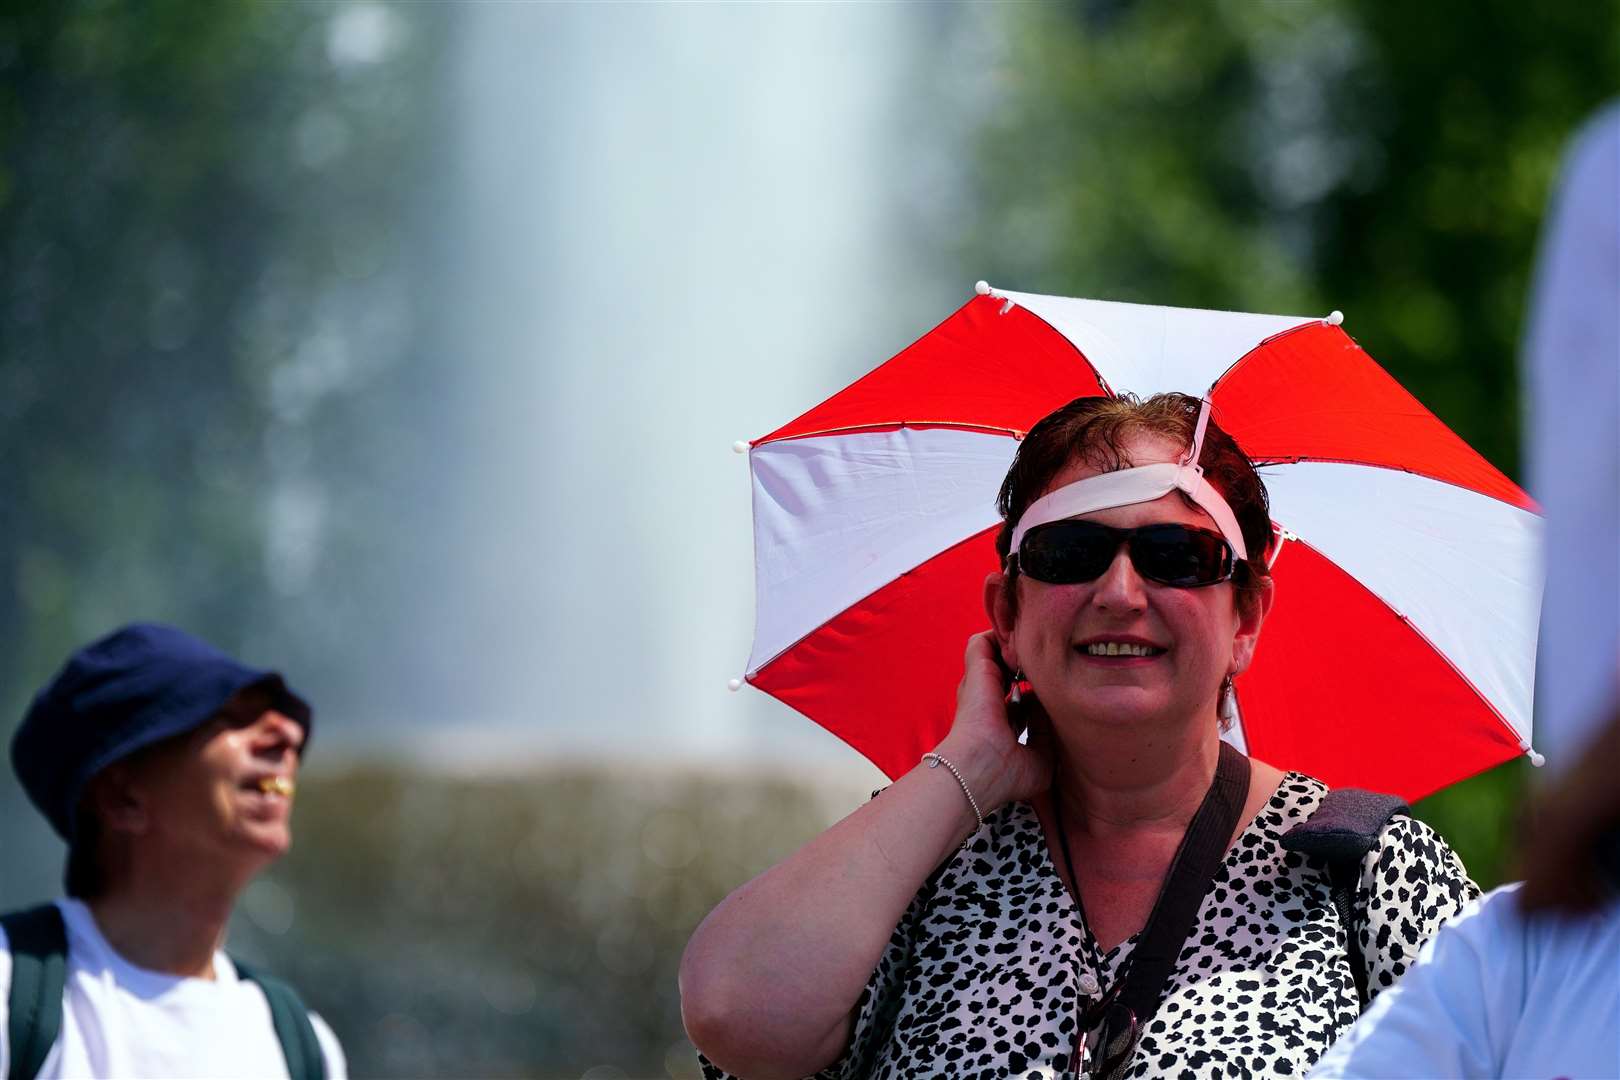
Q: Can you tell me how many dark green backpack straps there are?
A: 2